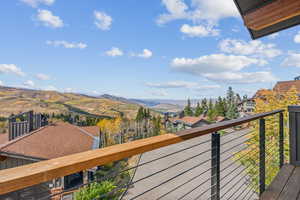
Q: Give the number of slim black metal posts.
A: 3